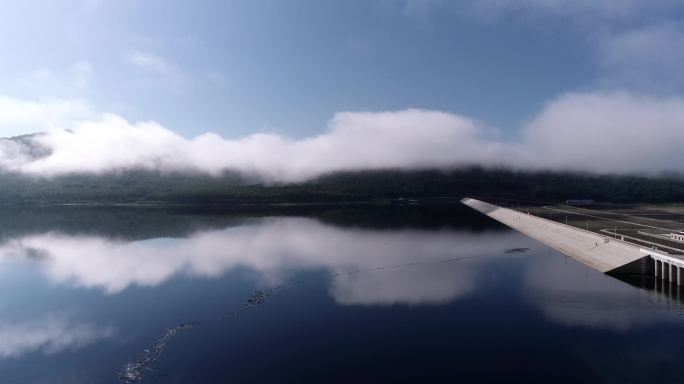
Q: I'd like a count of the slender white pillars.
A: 4